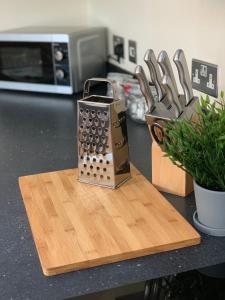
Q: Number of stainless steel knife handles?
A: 5